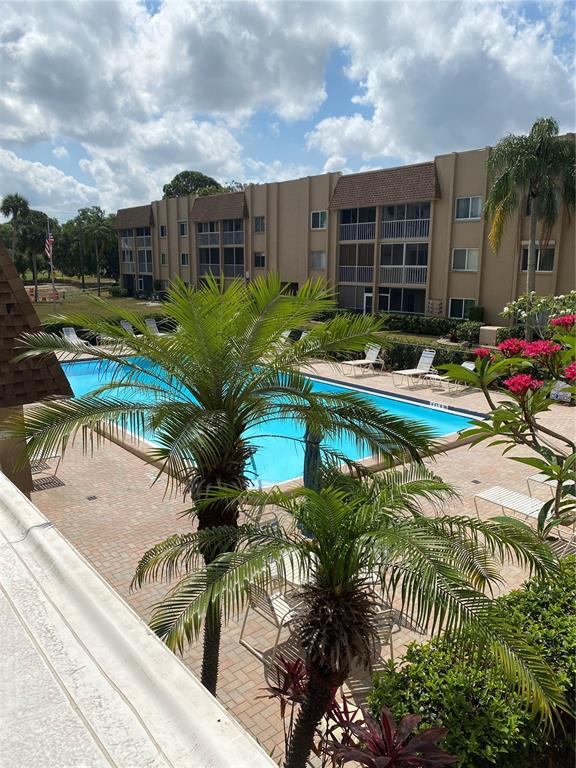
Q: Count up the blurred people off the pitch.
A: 0